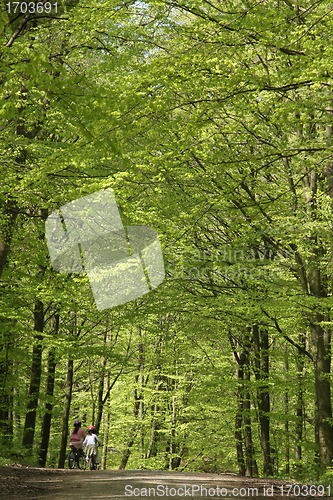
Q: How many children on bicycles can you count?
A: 2